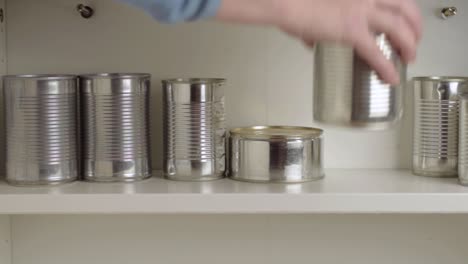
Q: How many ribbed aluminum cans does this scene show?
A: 6